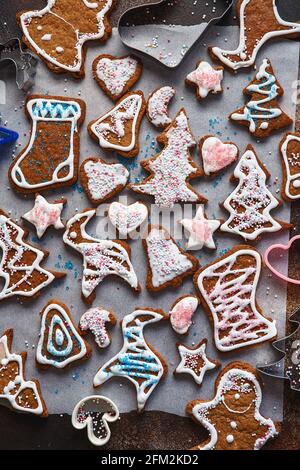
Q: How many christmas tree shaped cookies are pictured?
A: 5